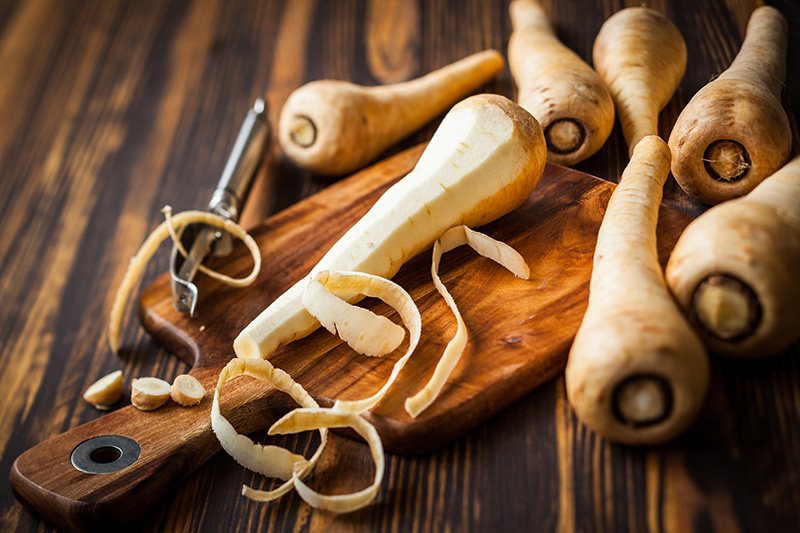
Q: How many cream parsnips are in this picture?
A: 7